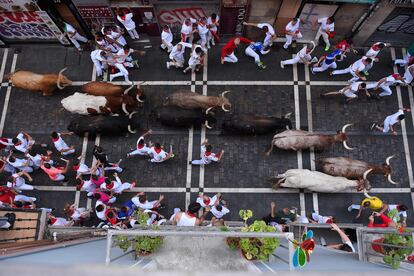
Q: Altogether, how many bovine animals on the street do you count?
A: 10